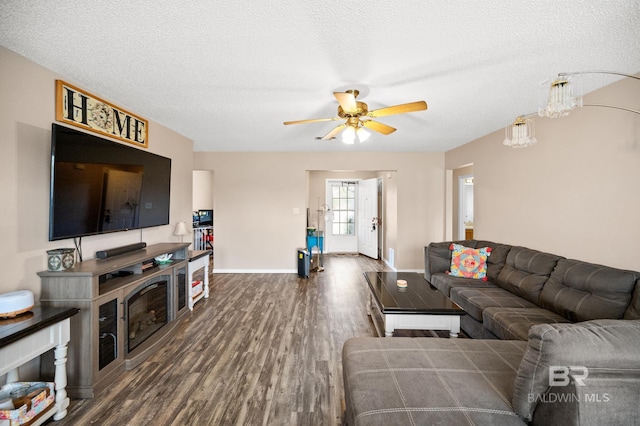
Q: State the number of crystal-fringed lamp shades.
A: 2